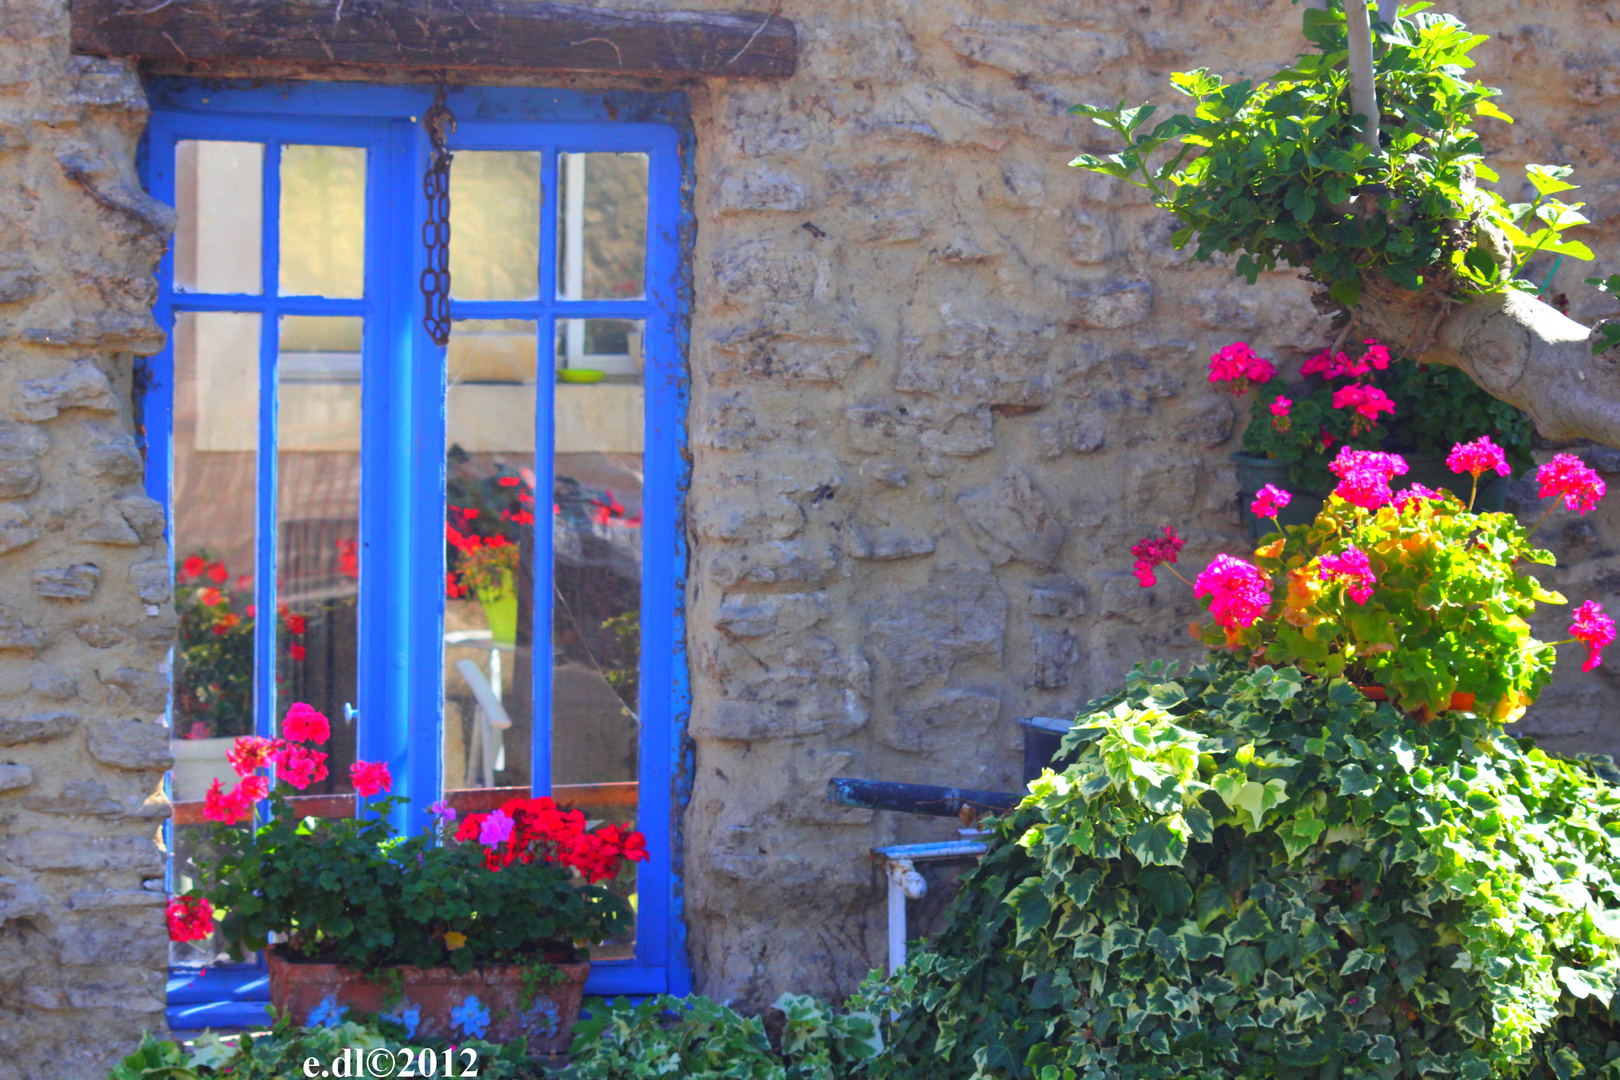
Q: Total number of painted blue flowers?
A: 4